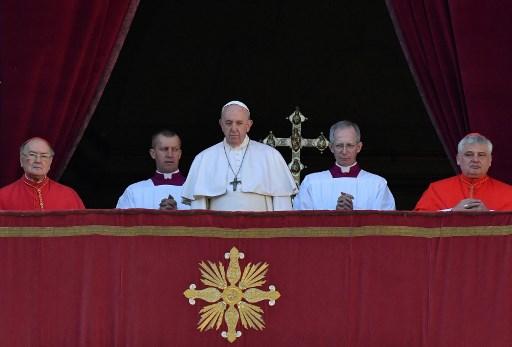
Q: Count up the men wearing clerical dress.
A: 5